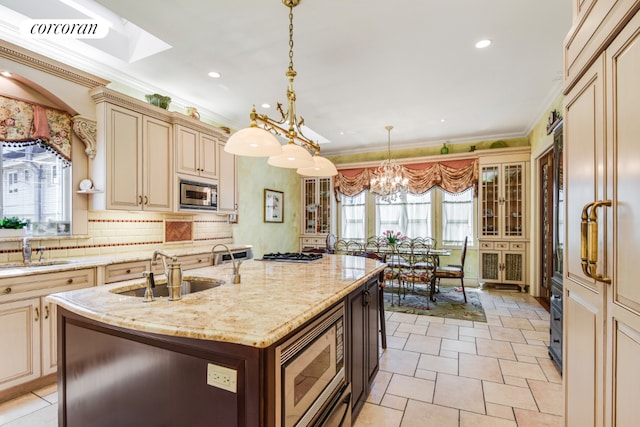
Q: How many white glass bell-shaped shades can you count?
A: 3